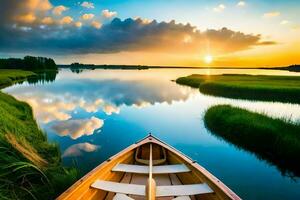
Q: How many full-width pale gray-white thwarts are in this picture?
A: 2